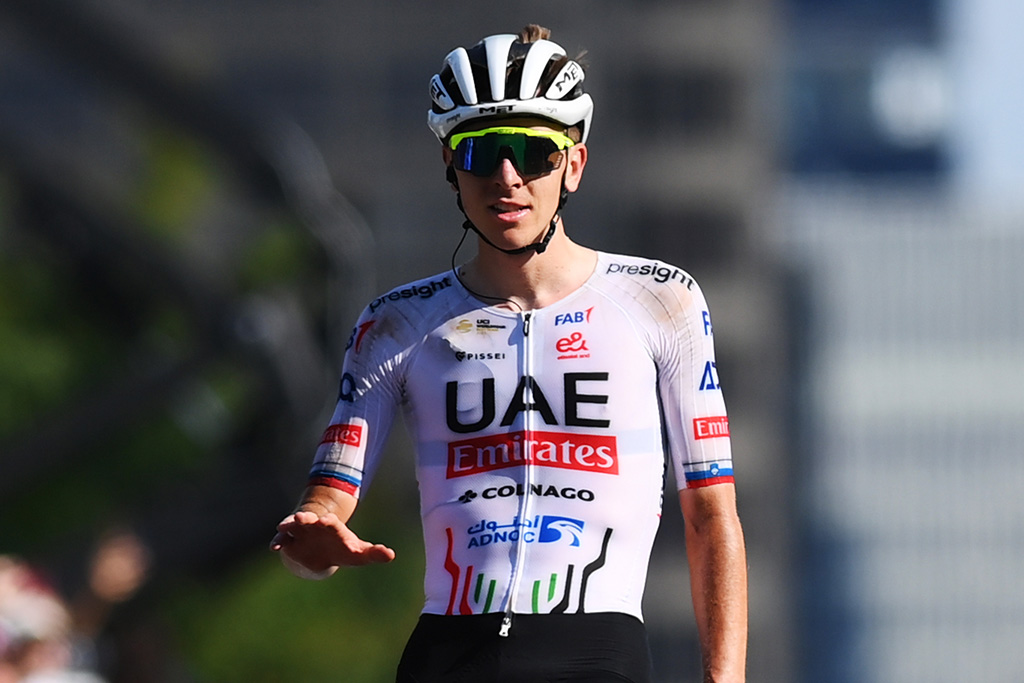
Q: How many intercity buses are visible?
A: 0